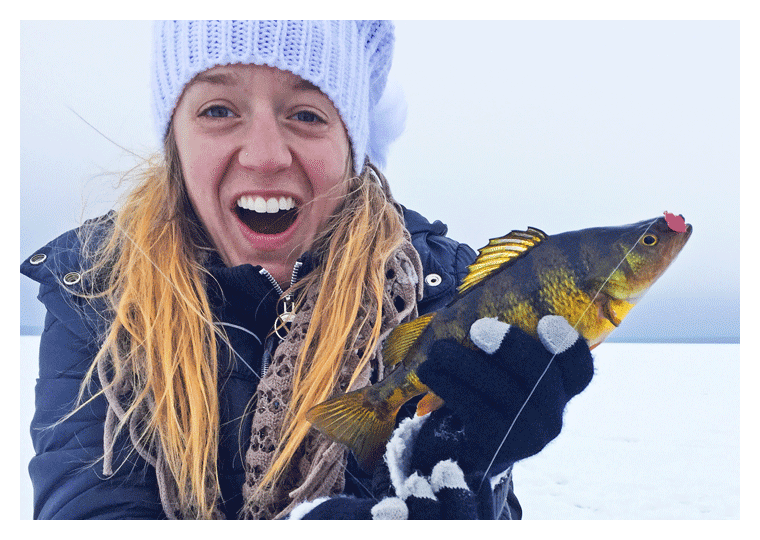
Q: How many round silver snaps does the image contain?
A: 3